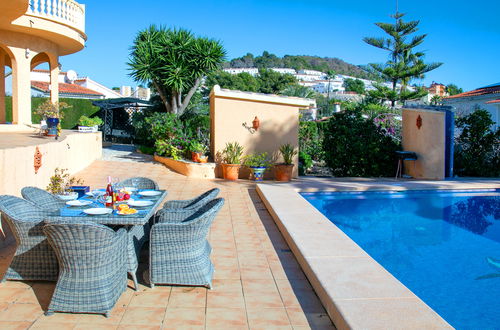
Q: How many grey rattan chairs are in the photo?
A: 6